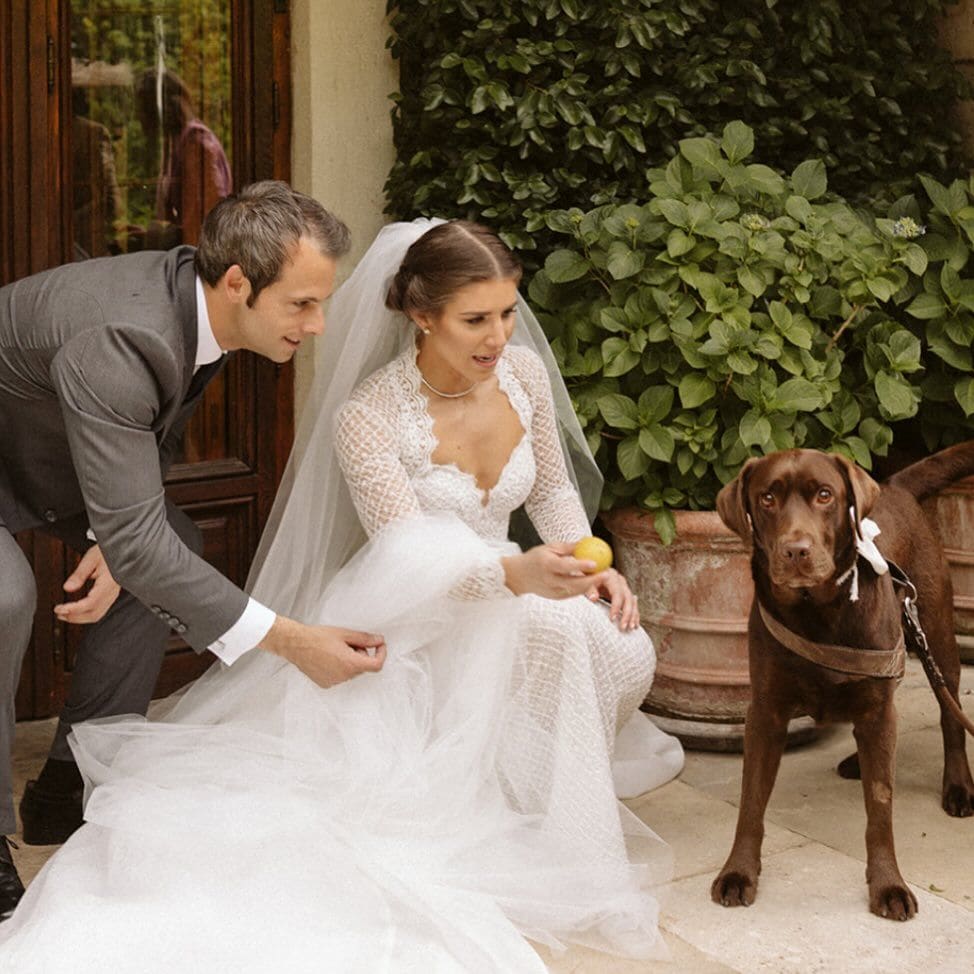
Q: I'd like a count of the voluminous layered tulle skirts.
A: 1